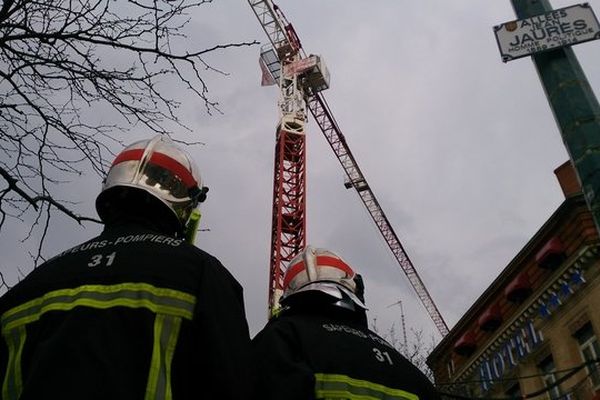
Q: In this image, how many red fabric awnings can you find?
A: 4